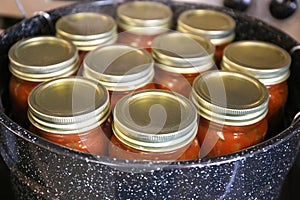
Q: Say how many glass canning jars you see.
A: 10